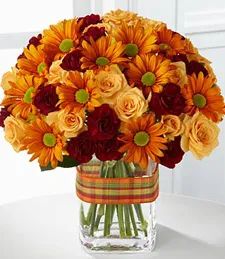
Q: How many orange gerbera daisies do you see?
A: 11